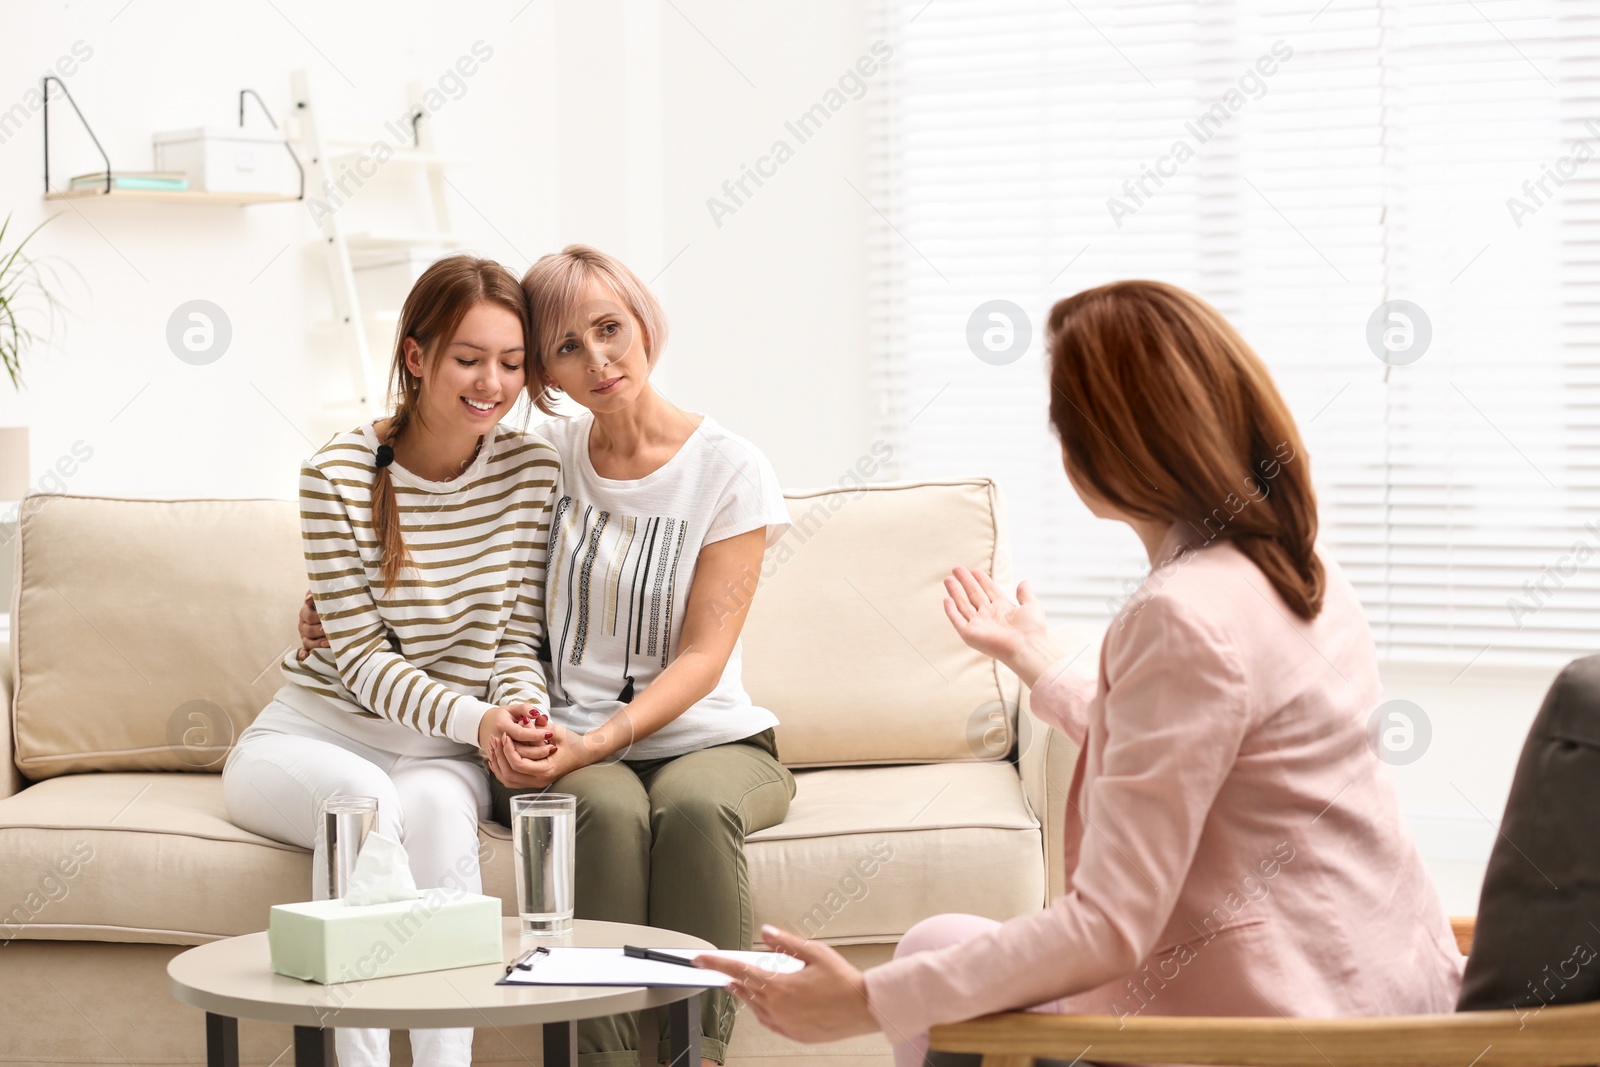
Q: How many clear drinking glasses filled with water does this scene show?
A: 2